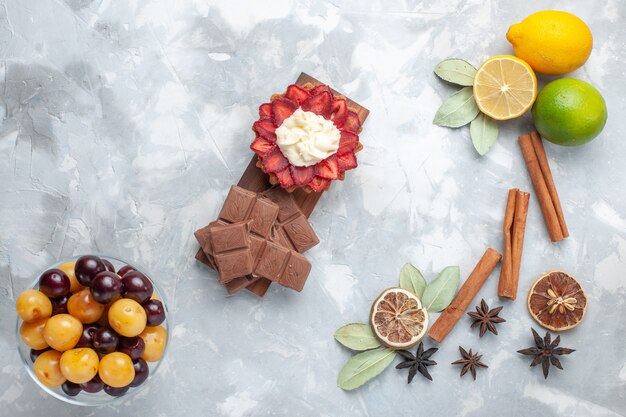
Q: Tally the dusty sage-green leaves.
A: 7